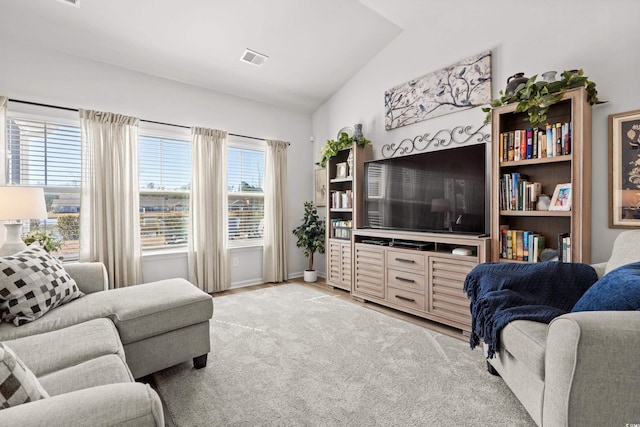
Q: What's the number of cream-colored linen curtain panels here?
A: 4